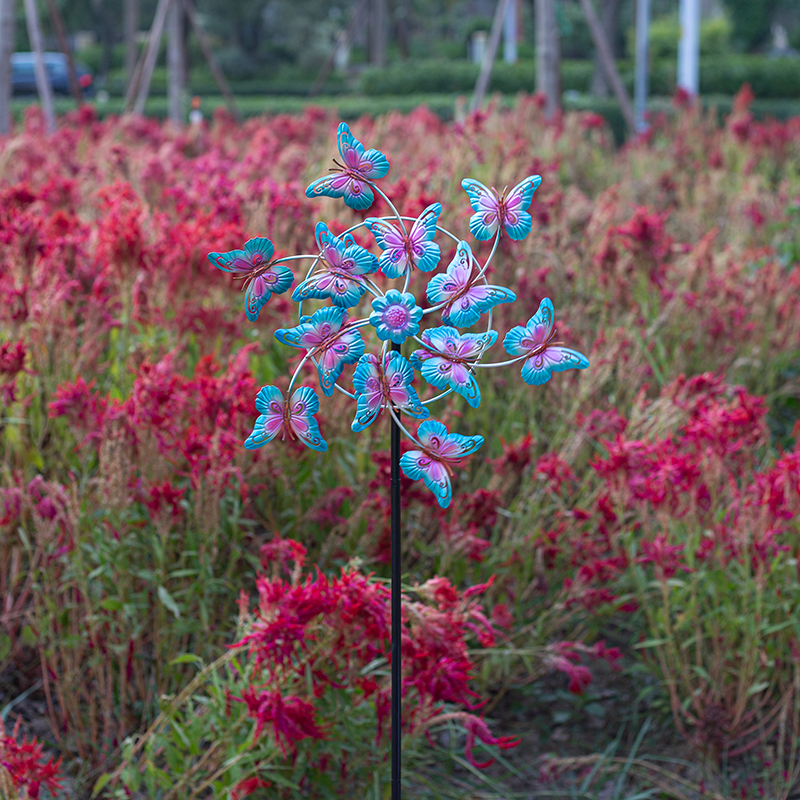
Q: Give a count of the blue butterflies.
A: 12